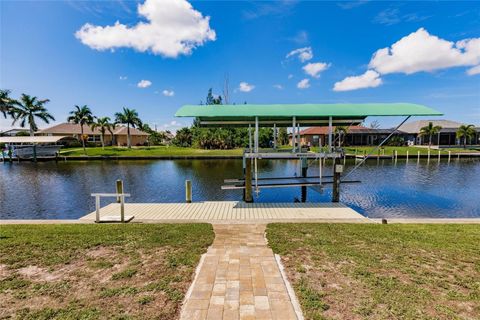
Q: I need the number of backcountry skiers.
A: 0